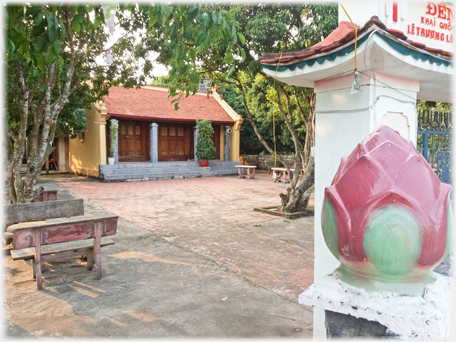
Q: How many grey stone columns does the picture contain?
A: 4